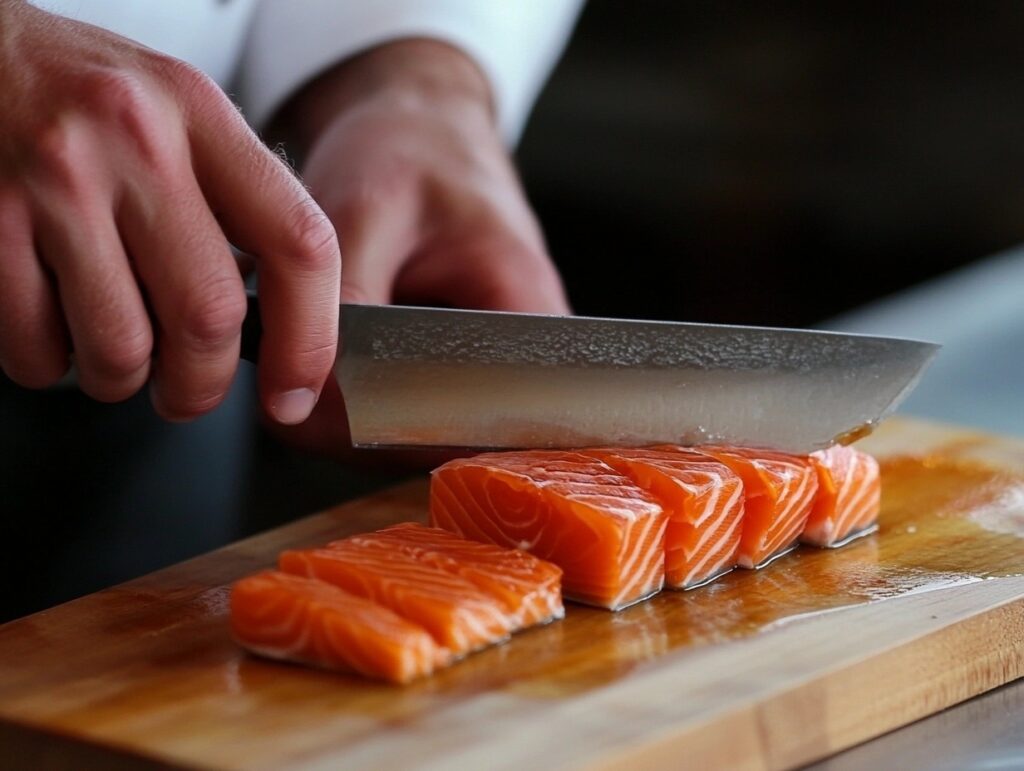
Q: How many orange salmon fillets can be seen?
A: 7